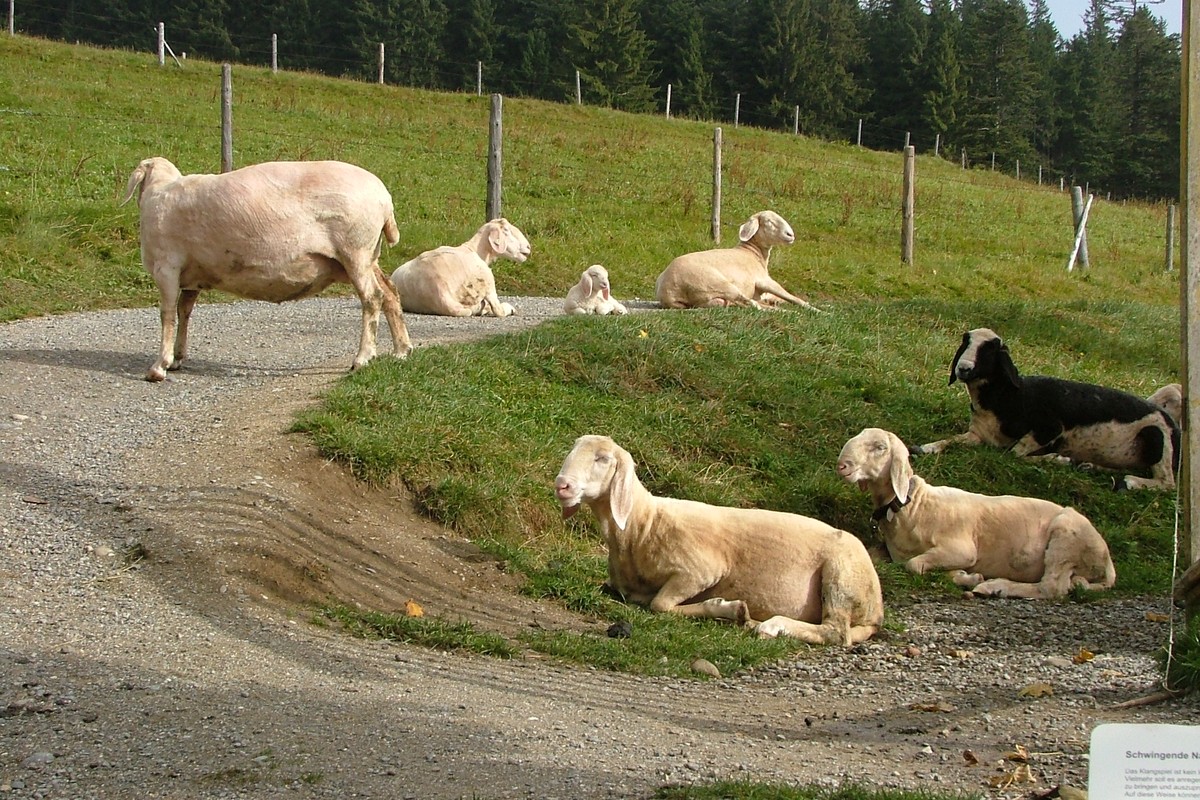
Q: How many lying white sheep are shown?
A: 5